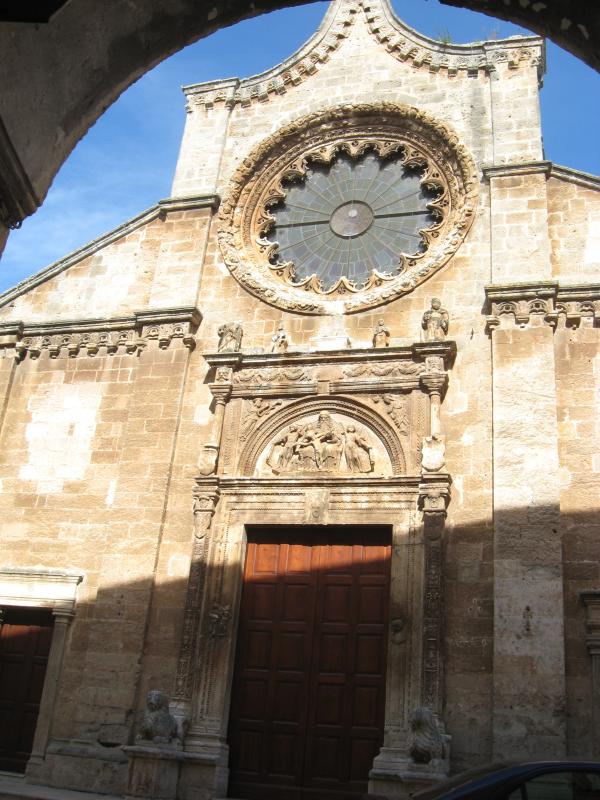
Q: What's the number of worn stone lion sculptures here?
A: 2